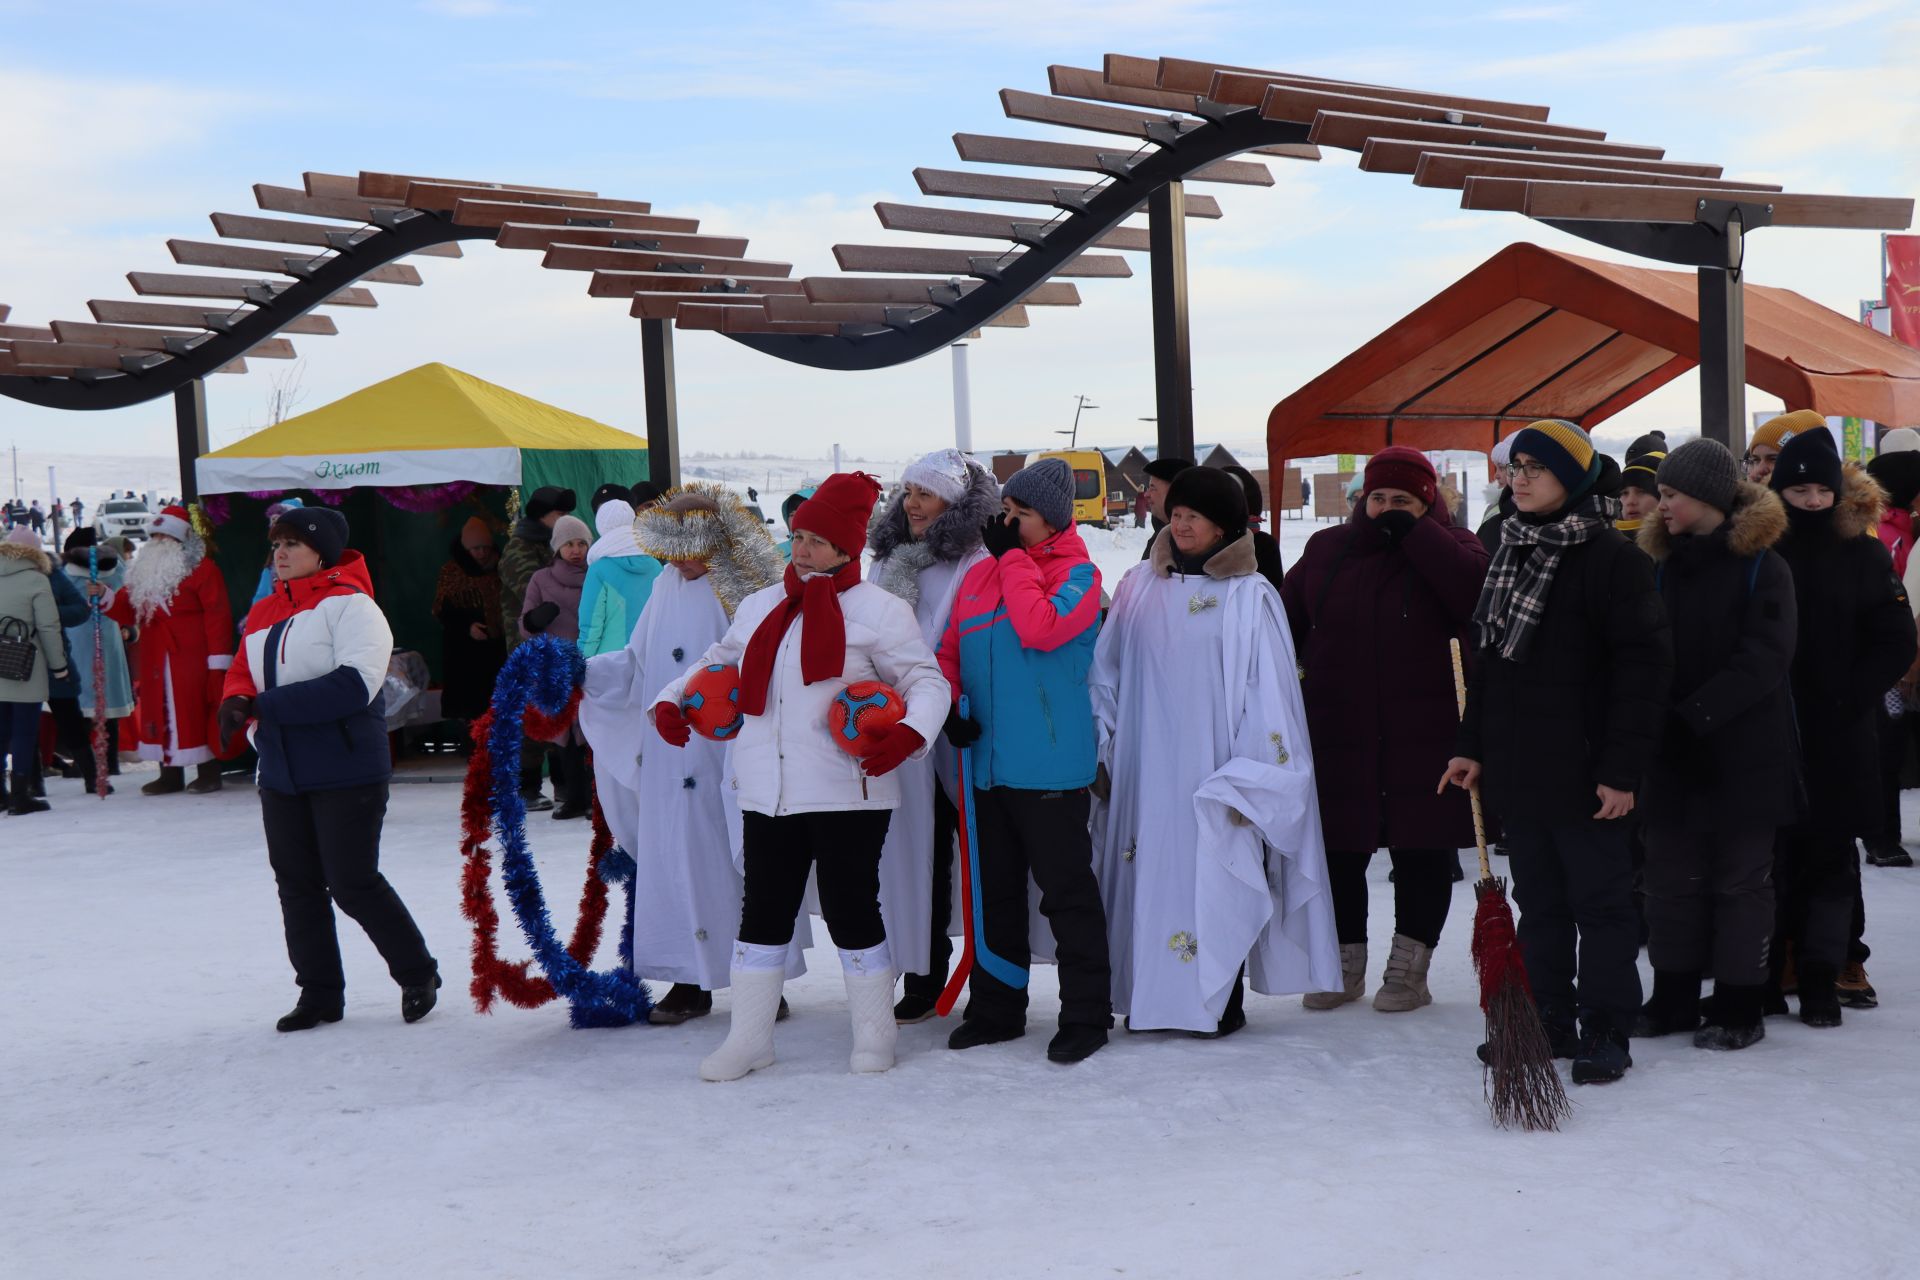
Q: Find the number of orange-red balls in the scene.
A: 2